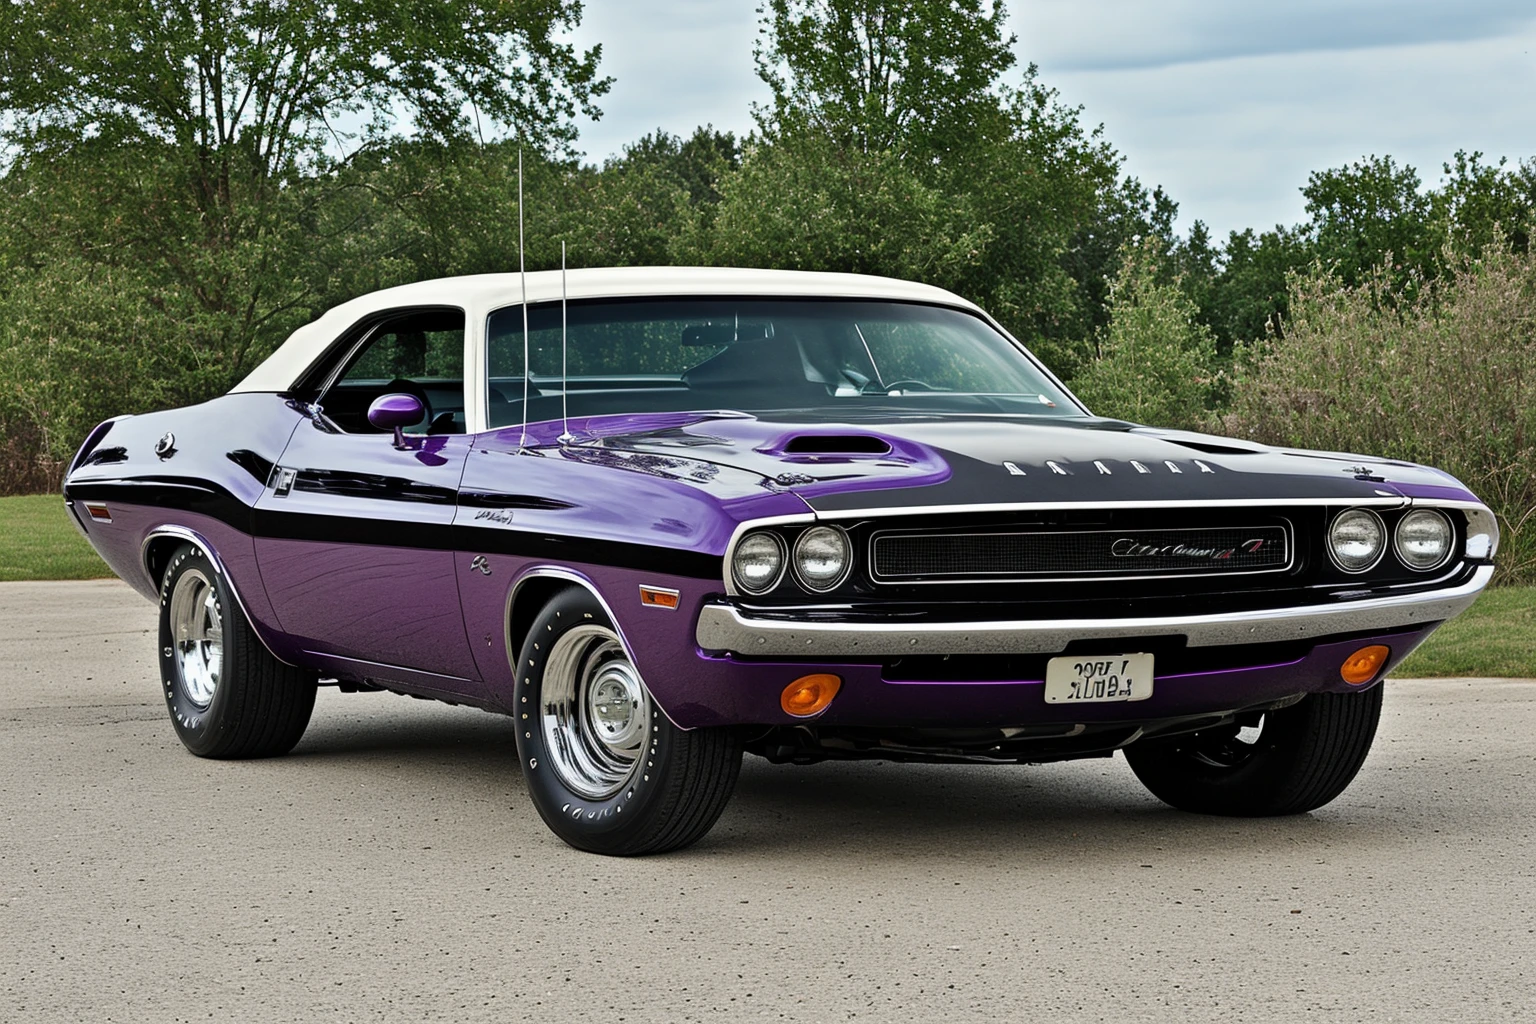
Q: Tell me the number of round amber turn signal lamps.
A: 2